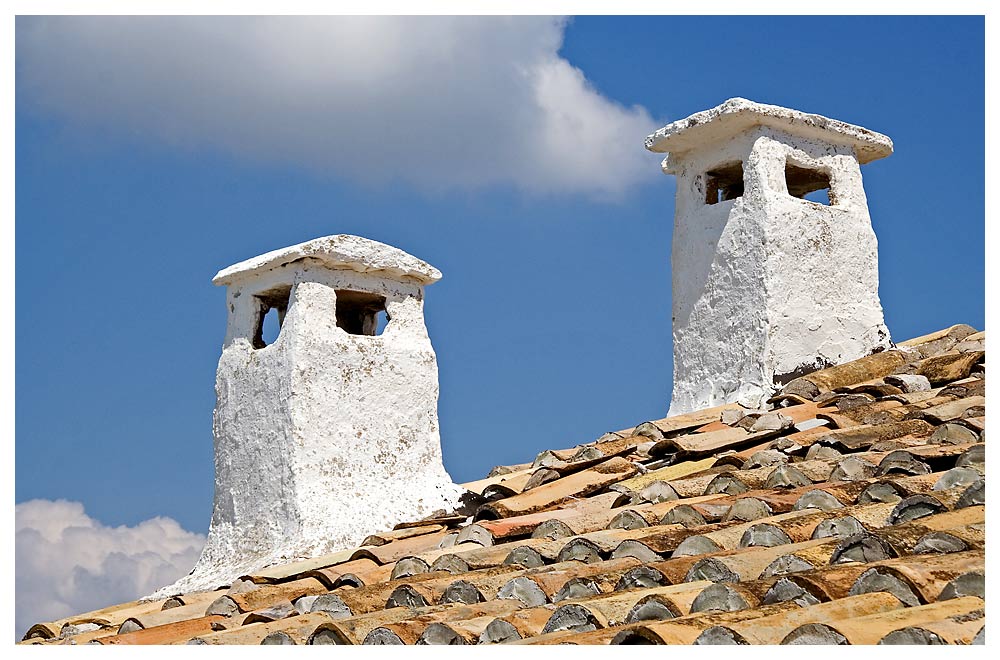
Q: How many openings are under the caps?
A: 4